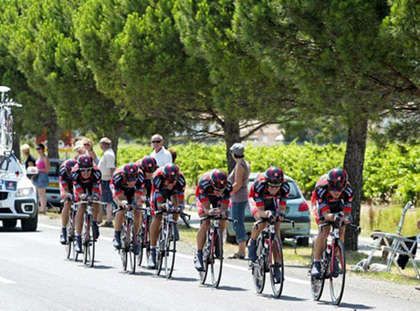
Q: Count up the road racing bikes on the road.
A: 8